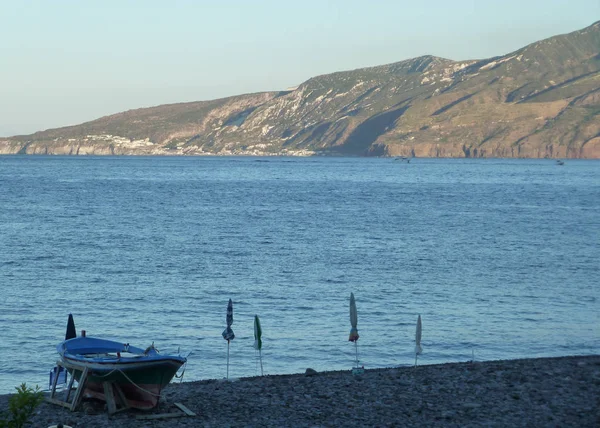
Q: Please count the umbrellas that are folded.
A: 5